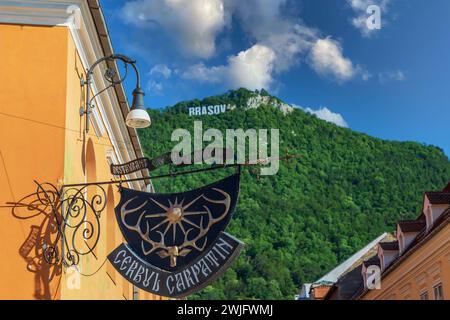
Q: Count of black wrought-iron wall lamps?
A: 1